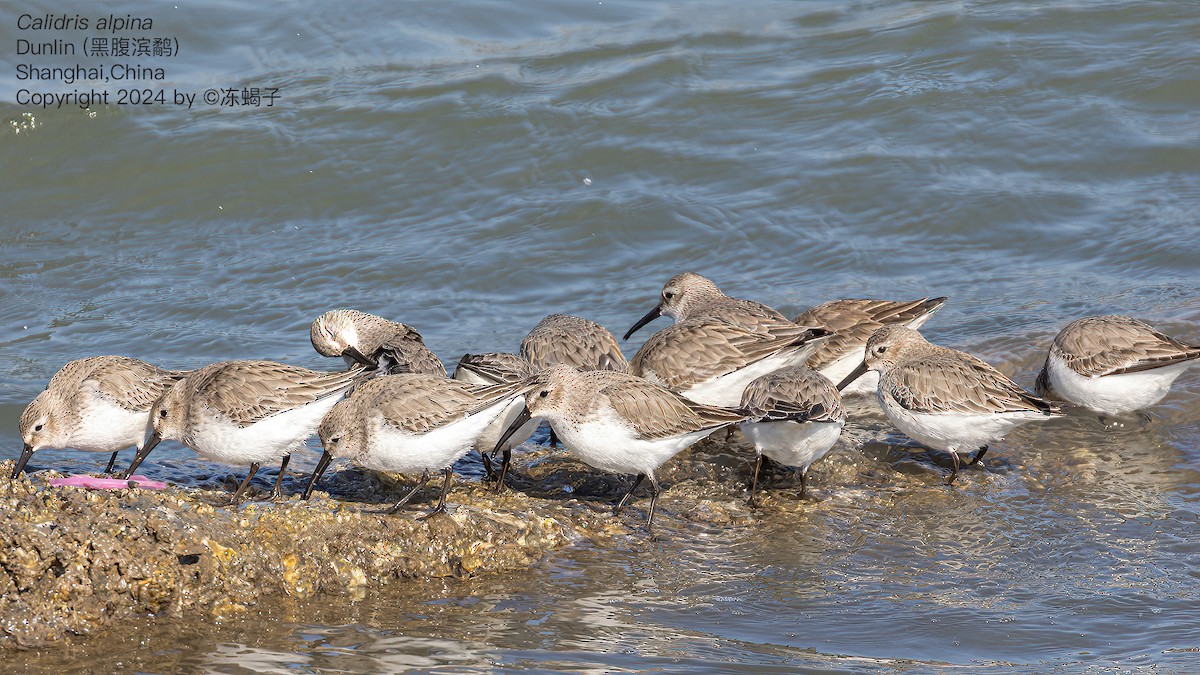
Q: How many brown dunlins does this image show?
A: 13